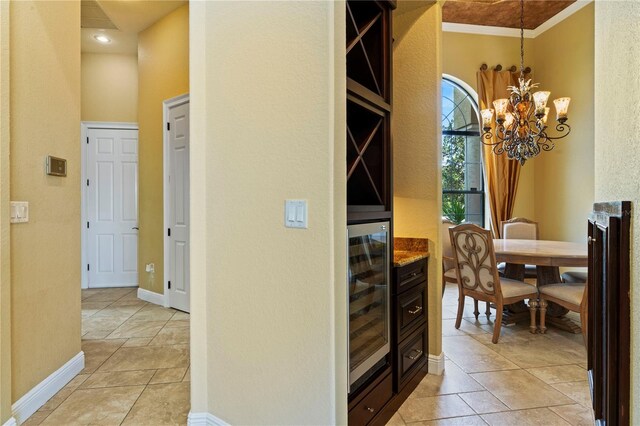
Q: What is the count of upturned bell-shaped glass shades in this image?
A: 6